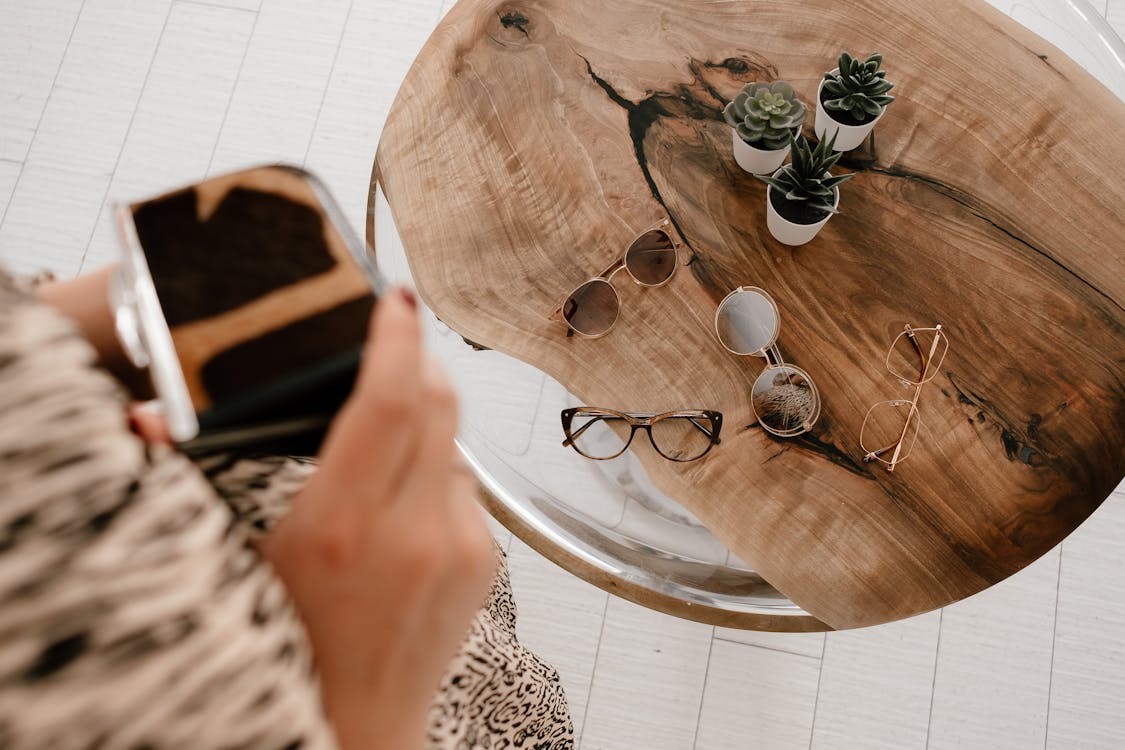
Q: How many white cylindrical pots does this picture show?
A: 3